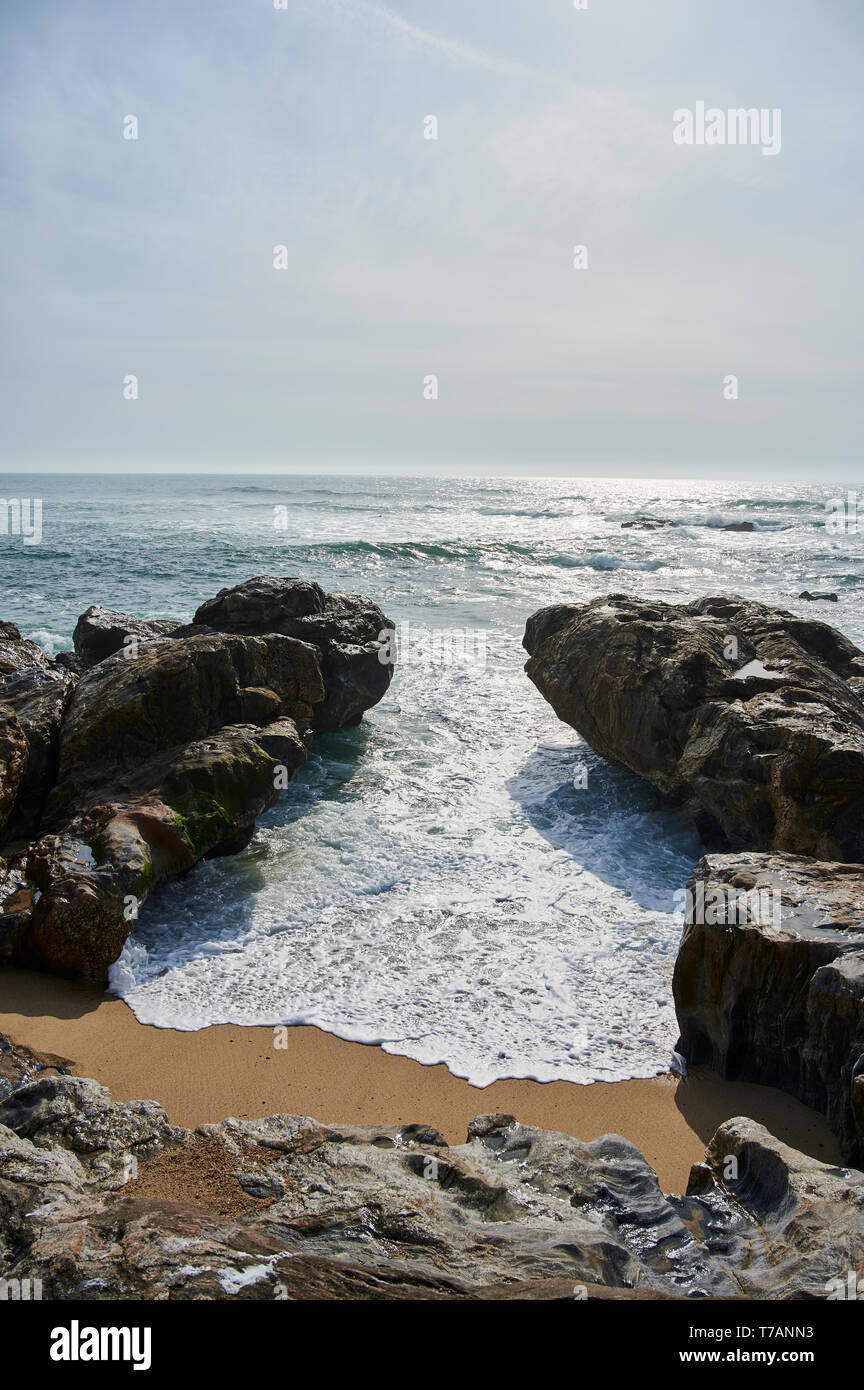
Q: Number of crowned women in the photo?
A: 0